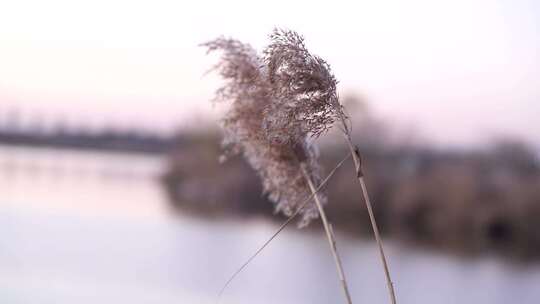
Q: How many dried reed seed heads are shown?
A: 2